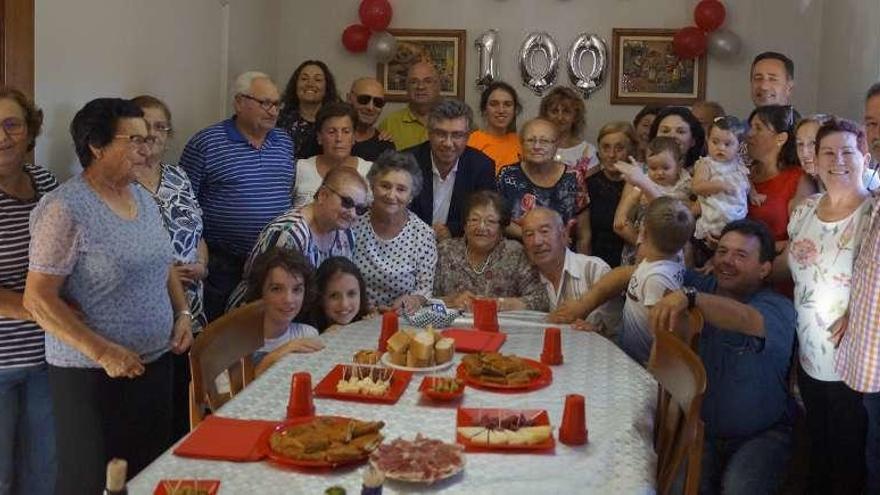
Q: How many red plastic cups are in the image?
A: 5